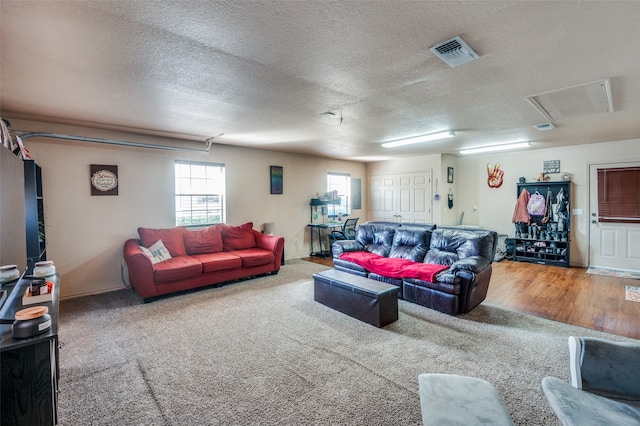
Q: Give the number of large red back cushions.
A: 3